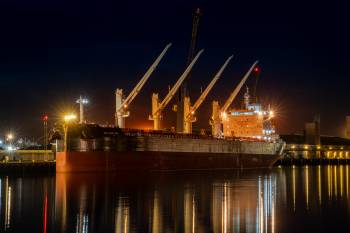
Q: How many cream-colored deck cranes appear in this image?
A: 4